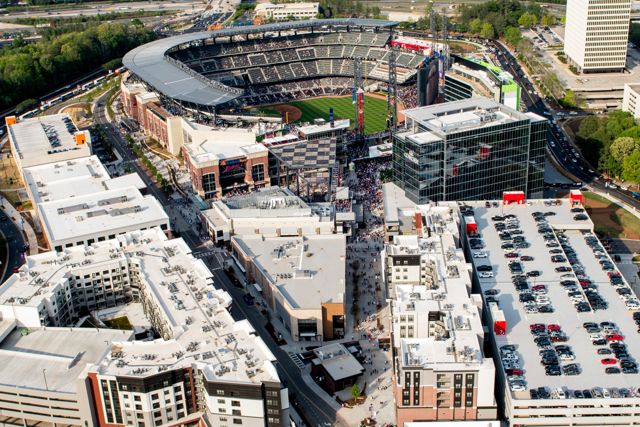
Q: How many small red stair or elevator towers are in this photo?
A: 4